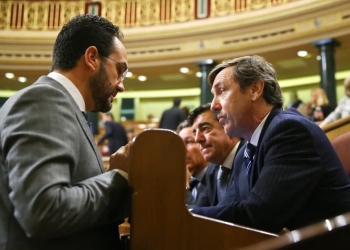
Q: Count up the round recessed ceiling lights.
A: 8